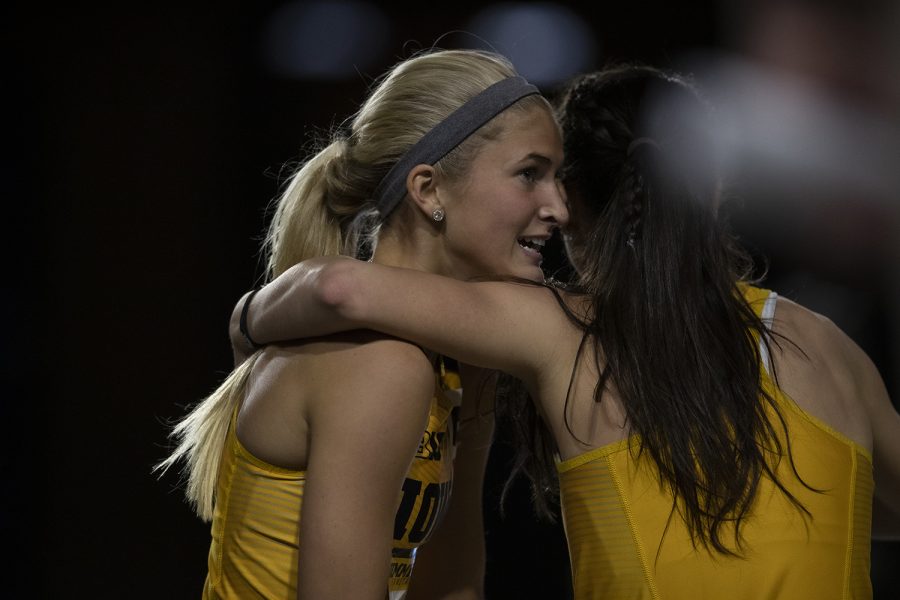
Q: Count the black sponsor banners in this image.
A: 0